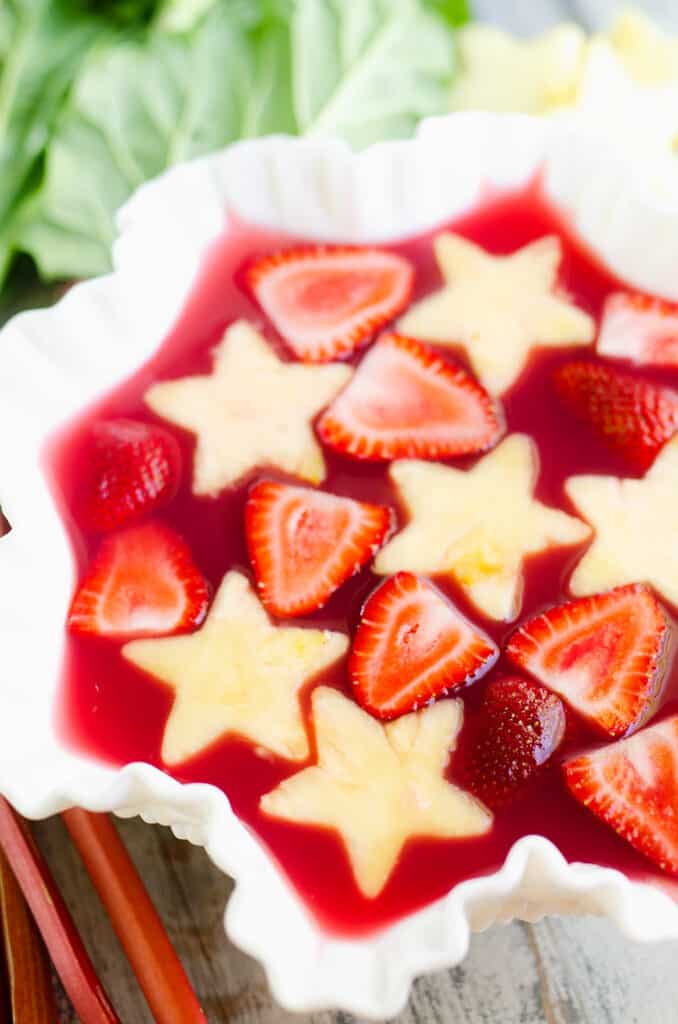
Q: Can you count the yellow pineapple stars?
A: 6